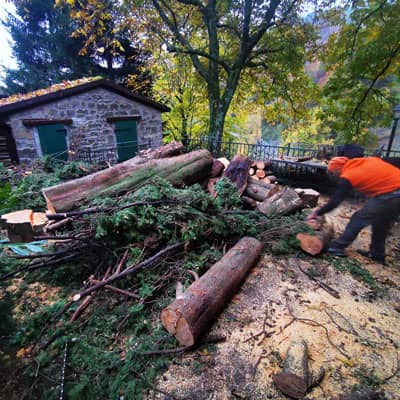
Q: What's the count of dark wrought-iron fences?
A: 1